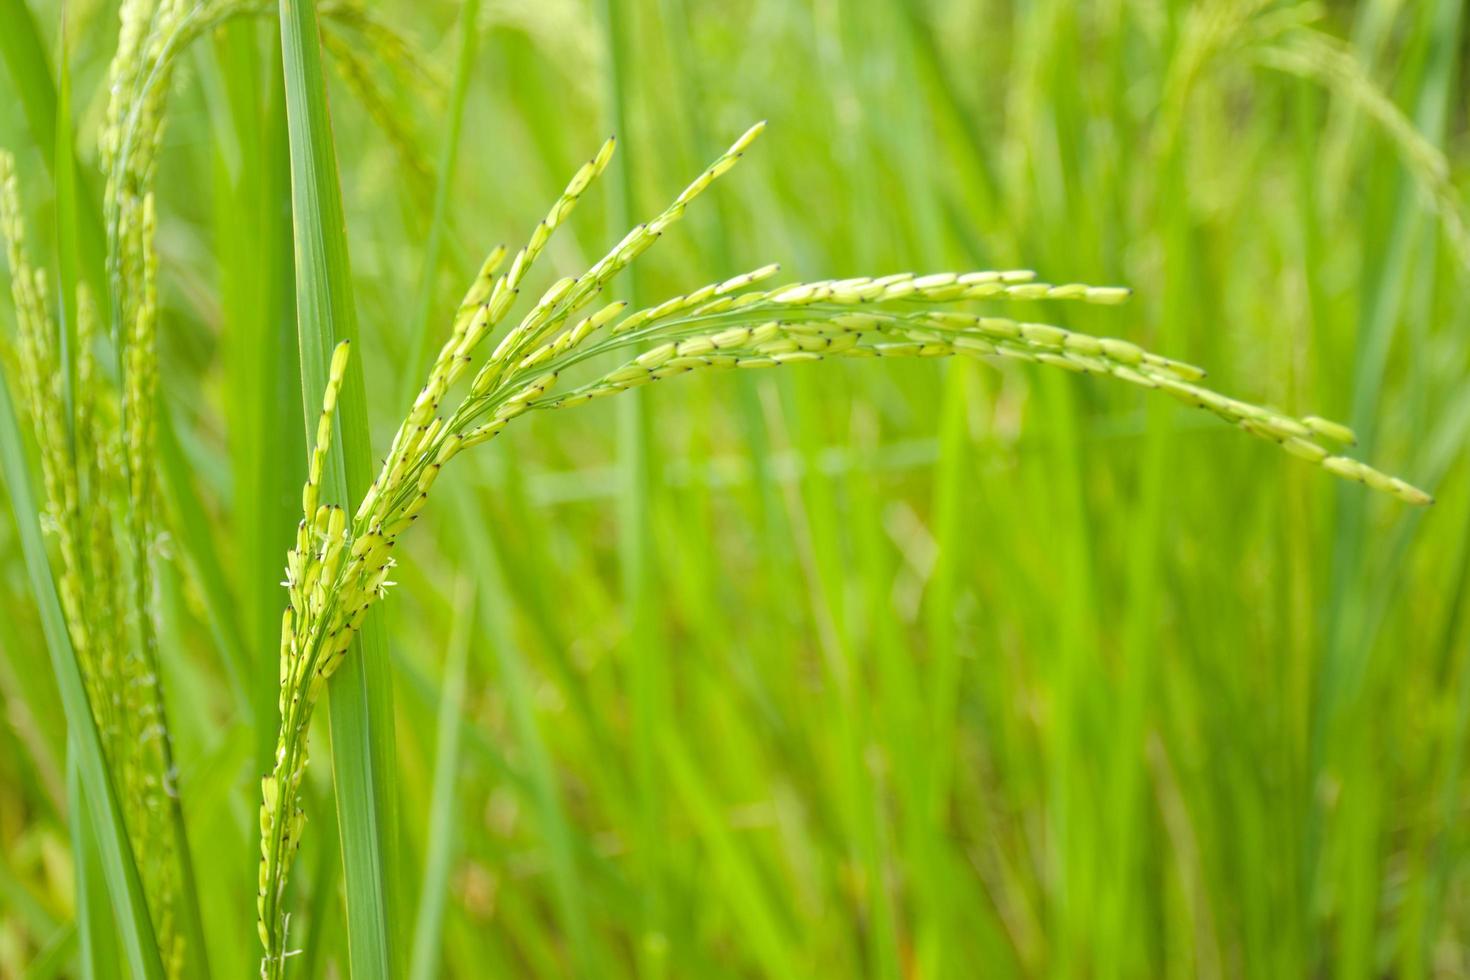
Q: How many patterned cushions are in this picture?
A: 0